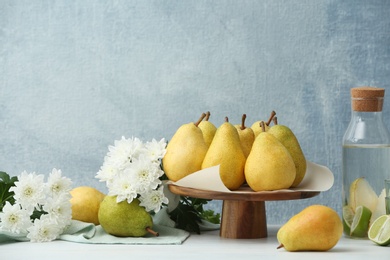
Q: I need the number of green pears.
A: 1